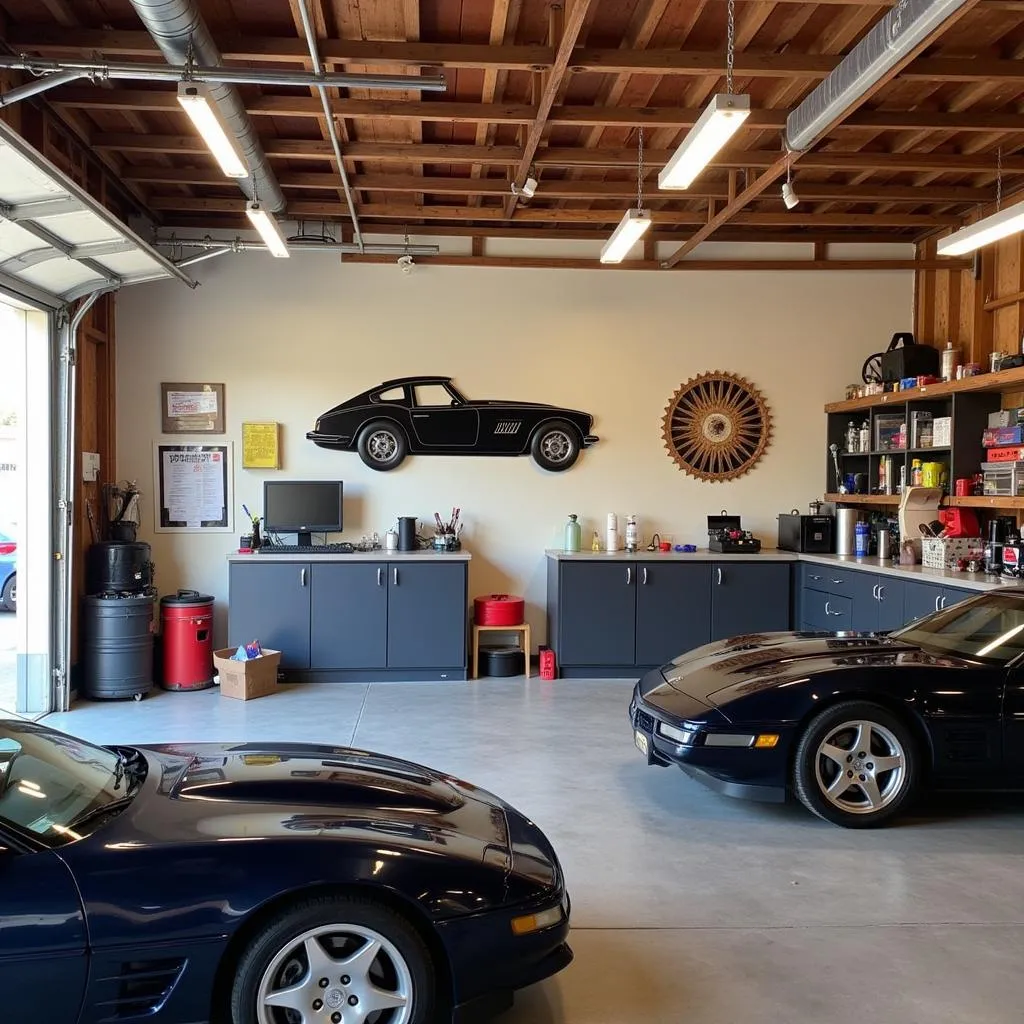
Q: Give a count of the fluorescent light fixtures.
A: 5